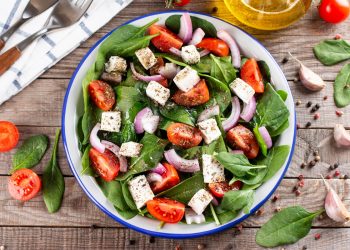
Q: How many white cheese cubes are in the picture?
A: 12